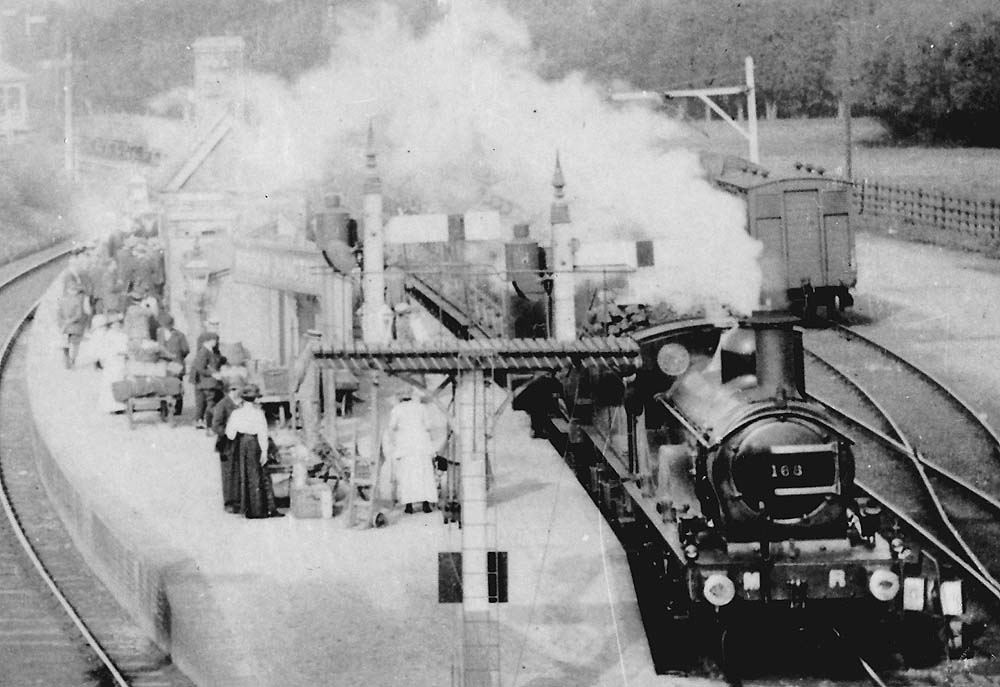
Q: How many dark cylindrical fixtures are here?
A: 2